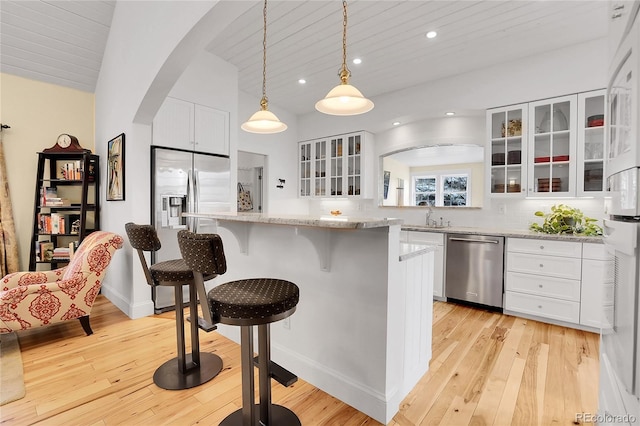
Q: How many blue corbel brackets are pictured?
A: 0